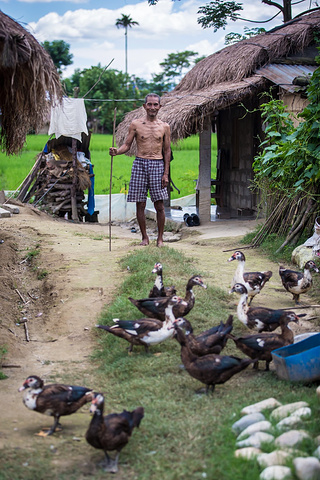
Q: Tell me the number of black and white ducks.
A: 11